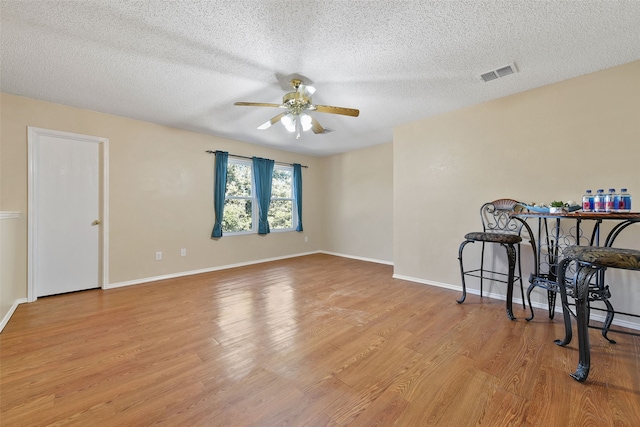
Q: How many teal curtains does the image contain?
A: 3